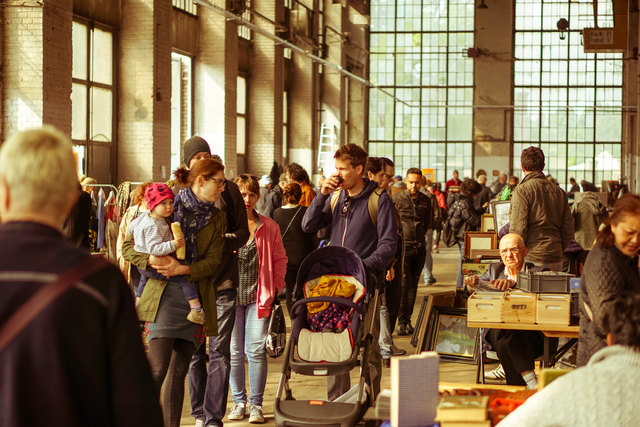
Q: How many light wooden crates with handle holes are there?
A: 3